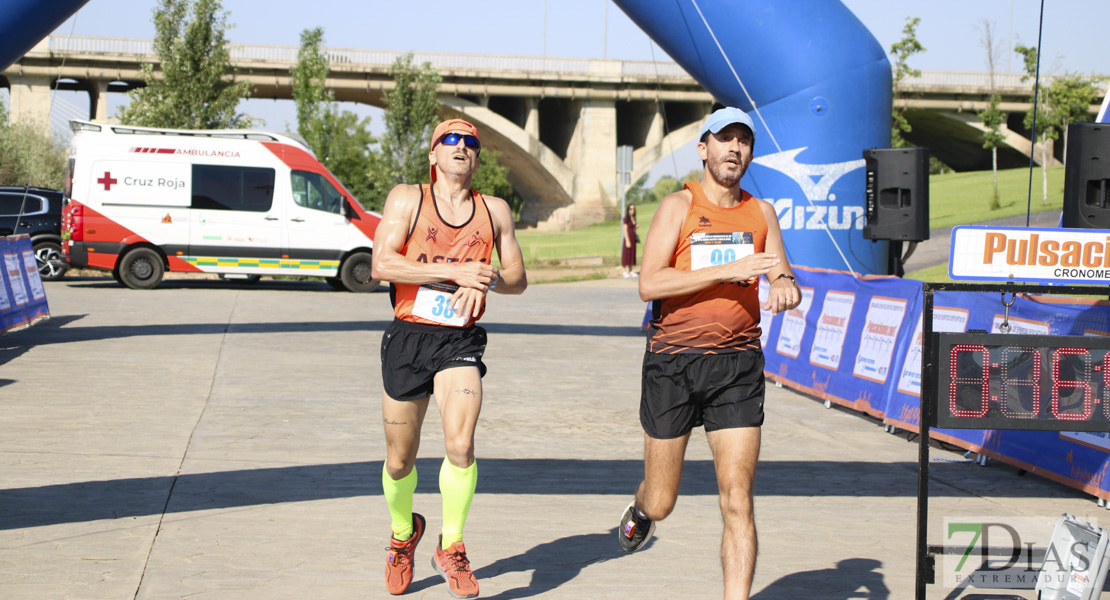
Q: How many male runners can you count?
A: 2